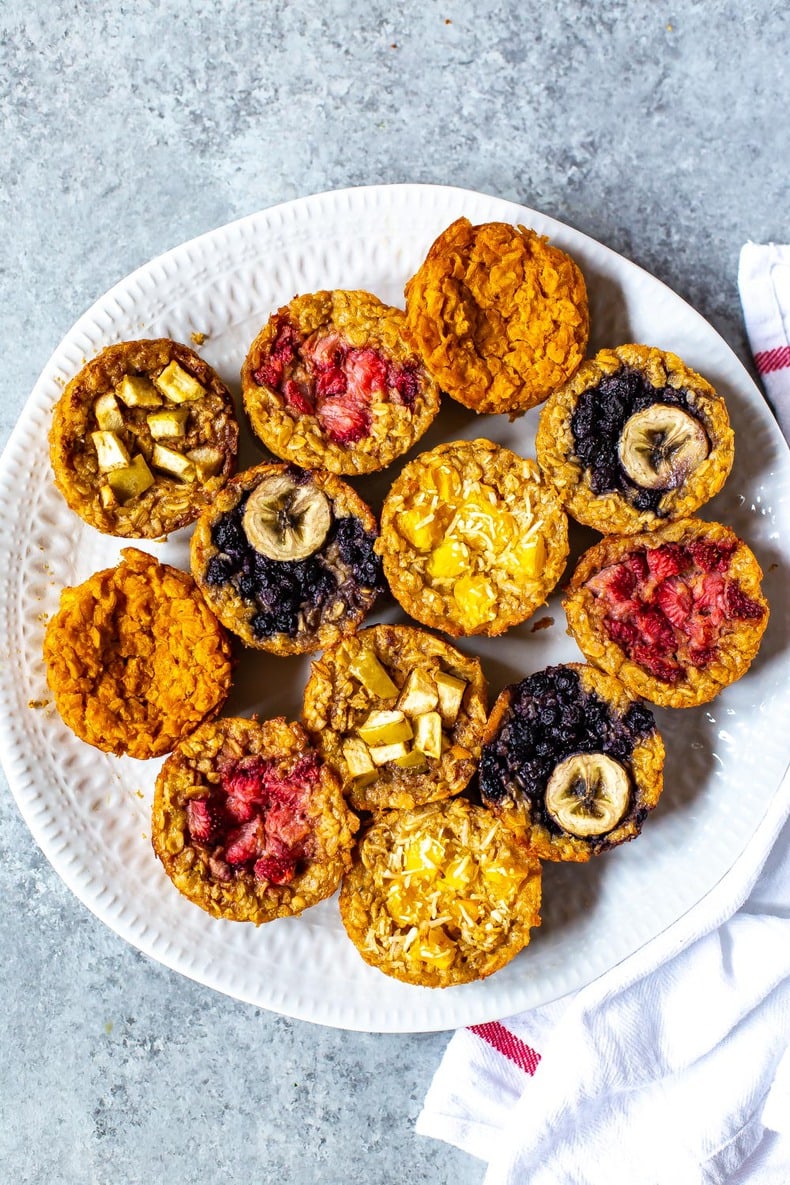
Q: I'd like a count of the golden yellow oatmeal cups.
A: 2